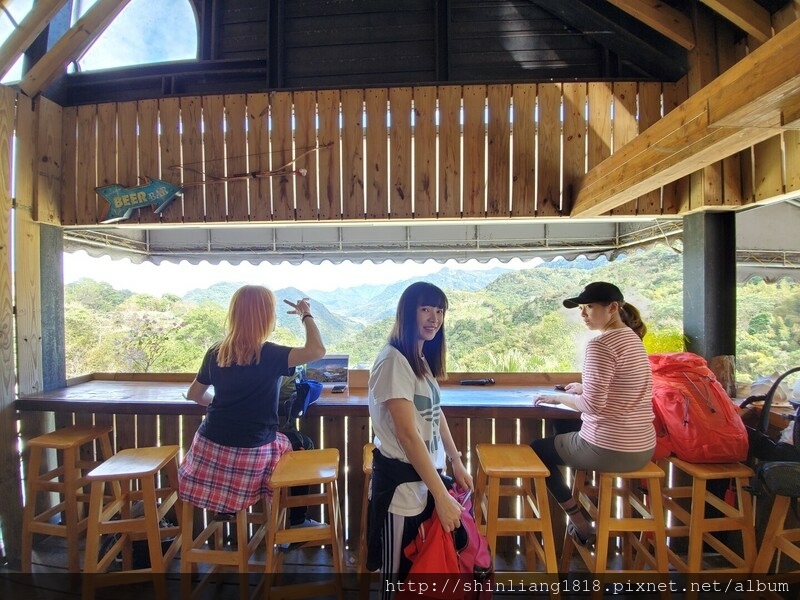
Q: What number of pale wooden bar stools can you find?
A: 9